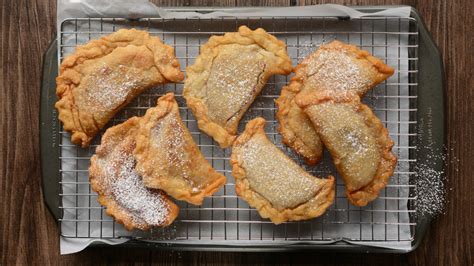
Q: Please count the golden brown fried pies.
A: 7